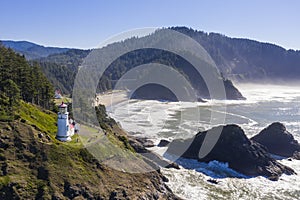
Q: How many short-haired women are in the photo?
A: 0